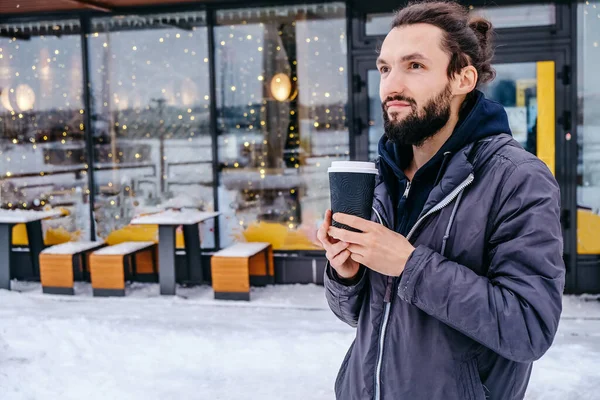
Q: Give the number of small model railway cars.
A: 0